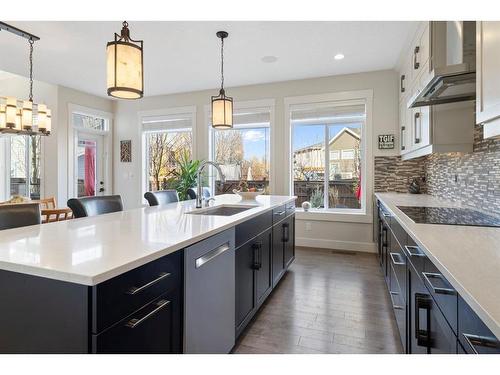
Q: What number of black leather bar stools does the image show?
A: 4